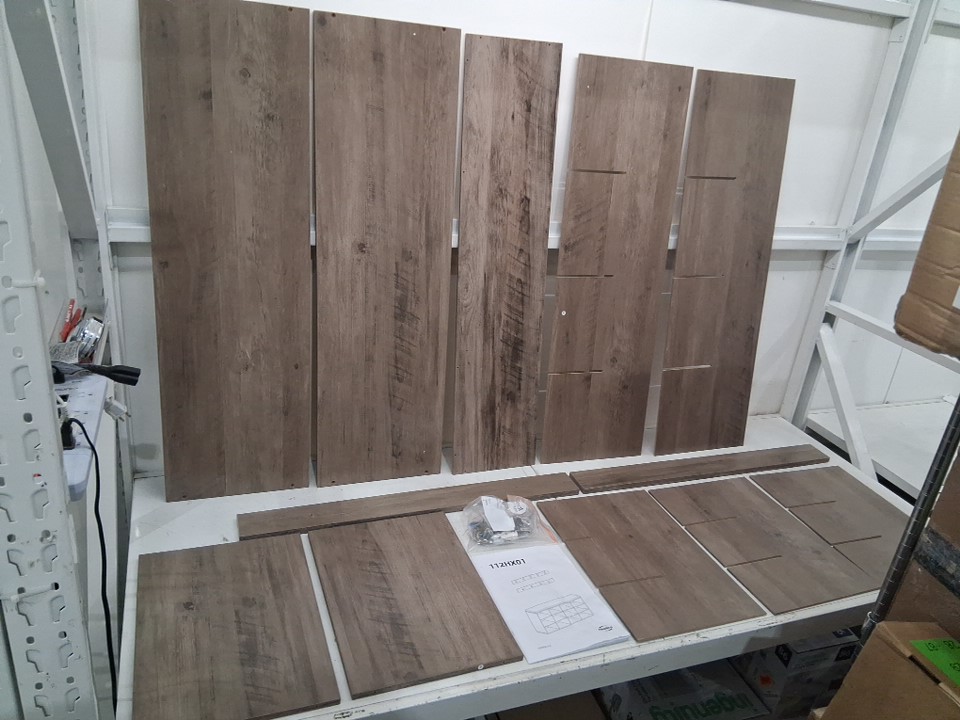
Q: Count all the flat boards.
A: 12